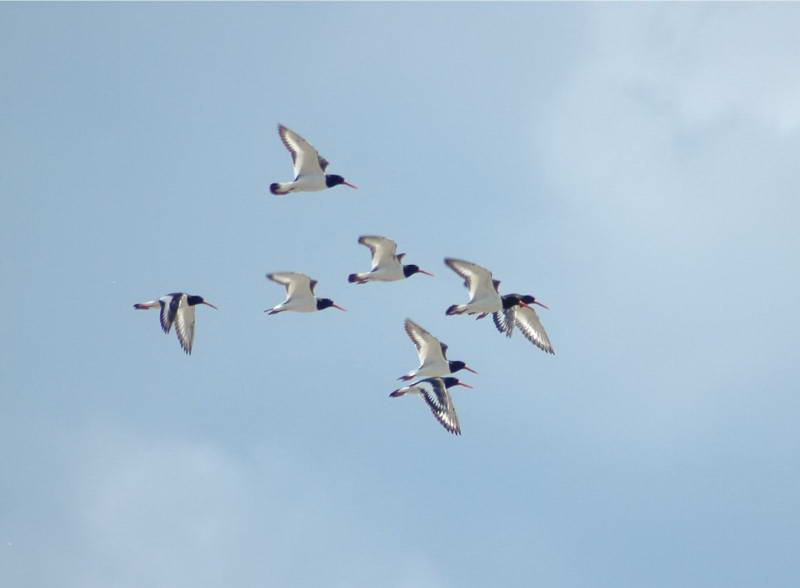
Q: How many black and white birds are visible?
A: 8